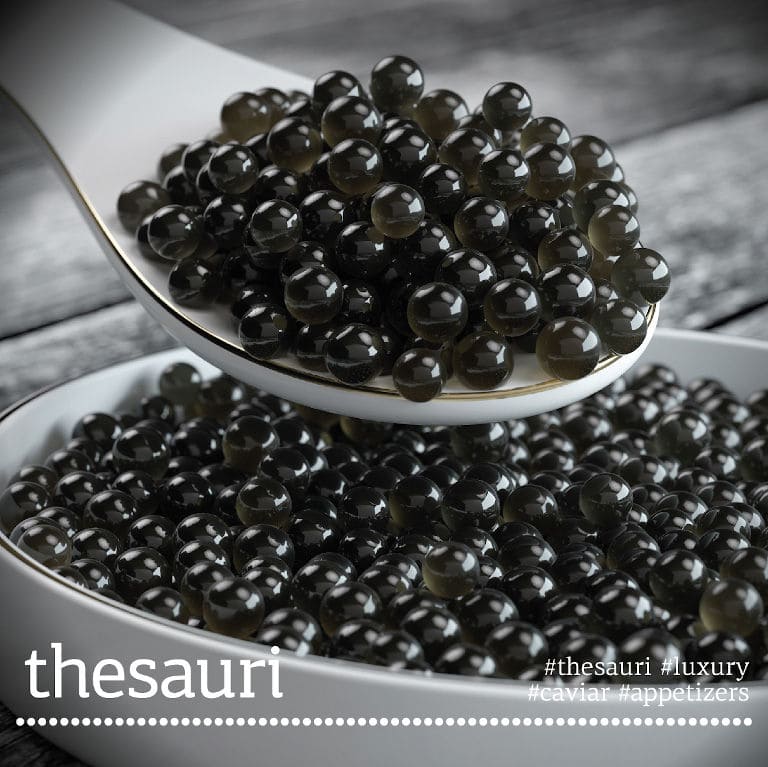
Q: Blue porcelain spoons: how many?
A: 0